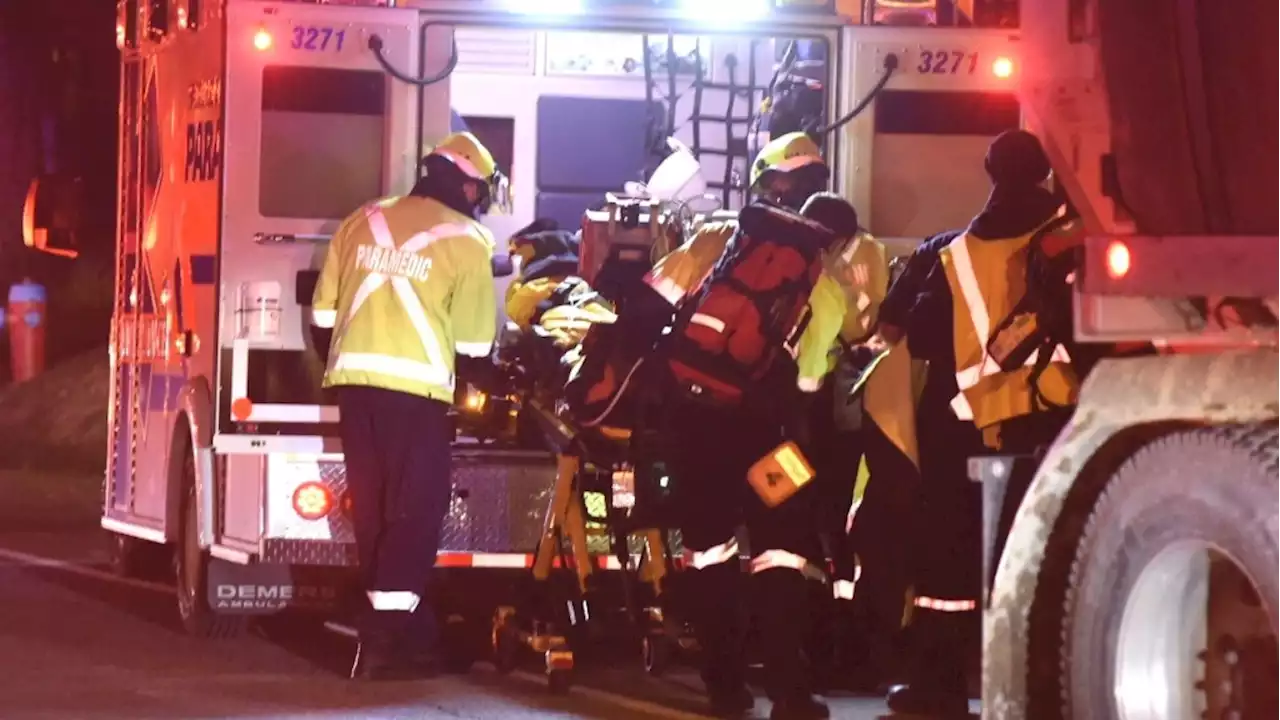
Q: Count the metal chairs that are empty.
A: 0